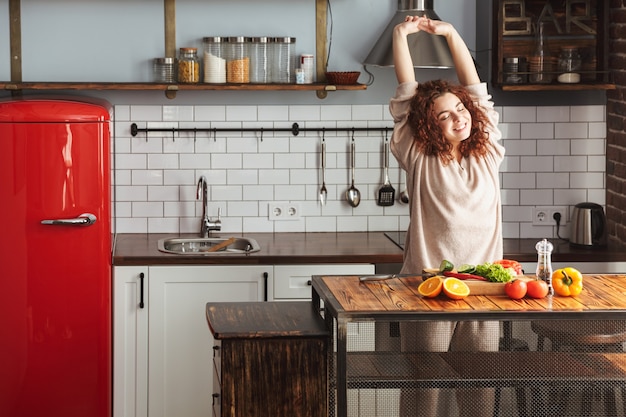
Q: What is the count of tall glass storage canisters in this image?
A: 4